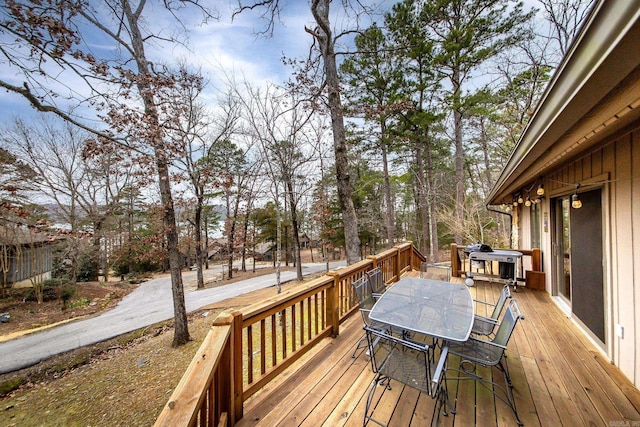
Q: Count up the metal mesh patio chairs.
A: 6